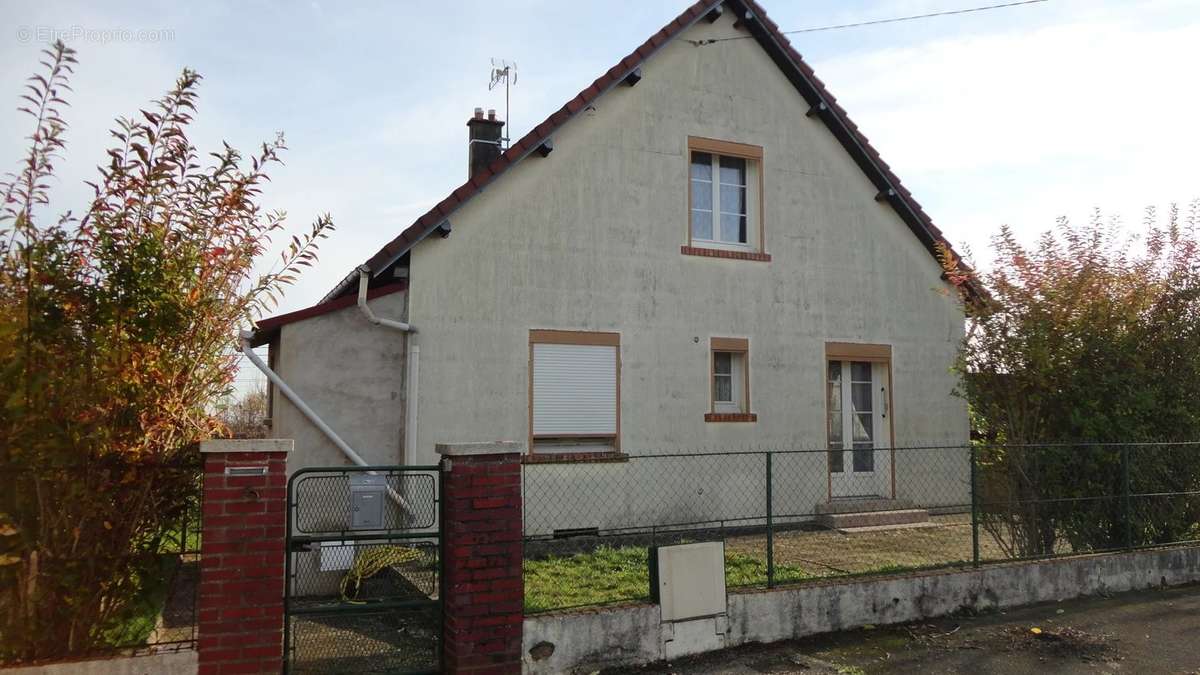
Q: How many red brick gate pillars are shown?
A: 2